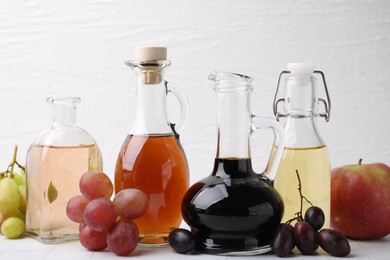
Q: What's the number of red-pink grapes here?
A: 6